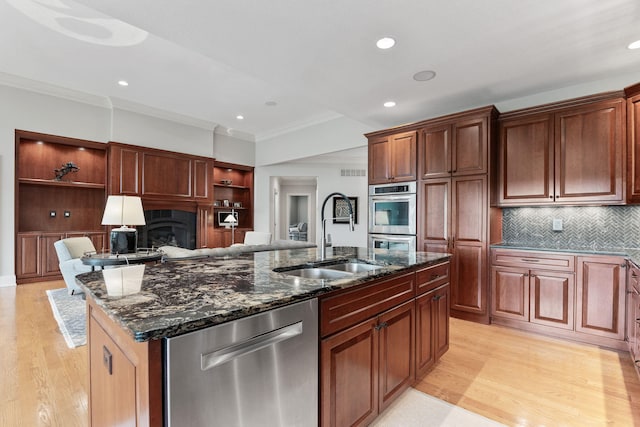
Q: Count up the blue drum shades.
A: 0